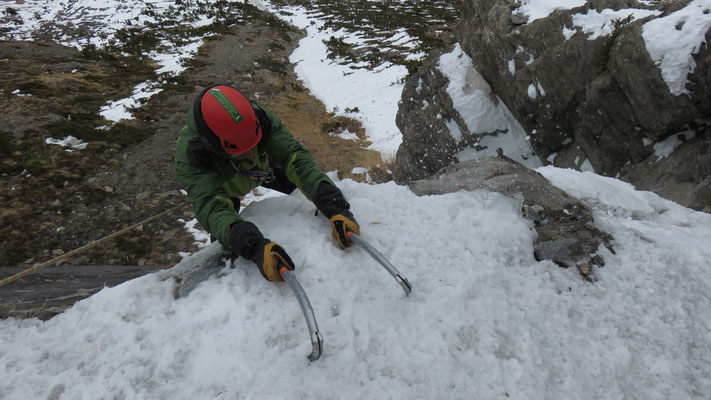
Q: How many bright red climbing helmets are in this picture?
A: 1